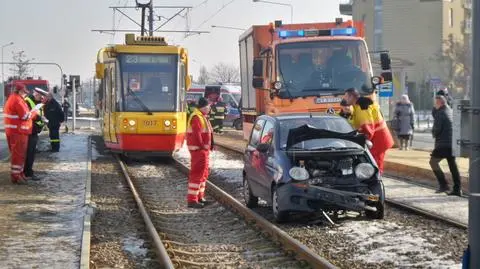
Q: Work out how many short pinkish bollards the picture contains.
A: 0